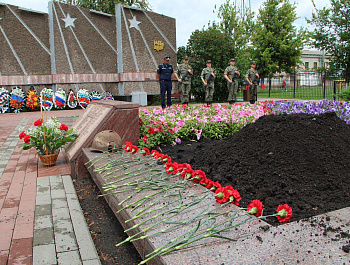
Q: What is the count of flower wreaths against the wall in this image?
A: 9